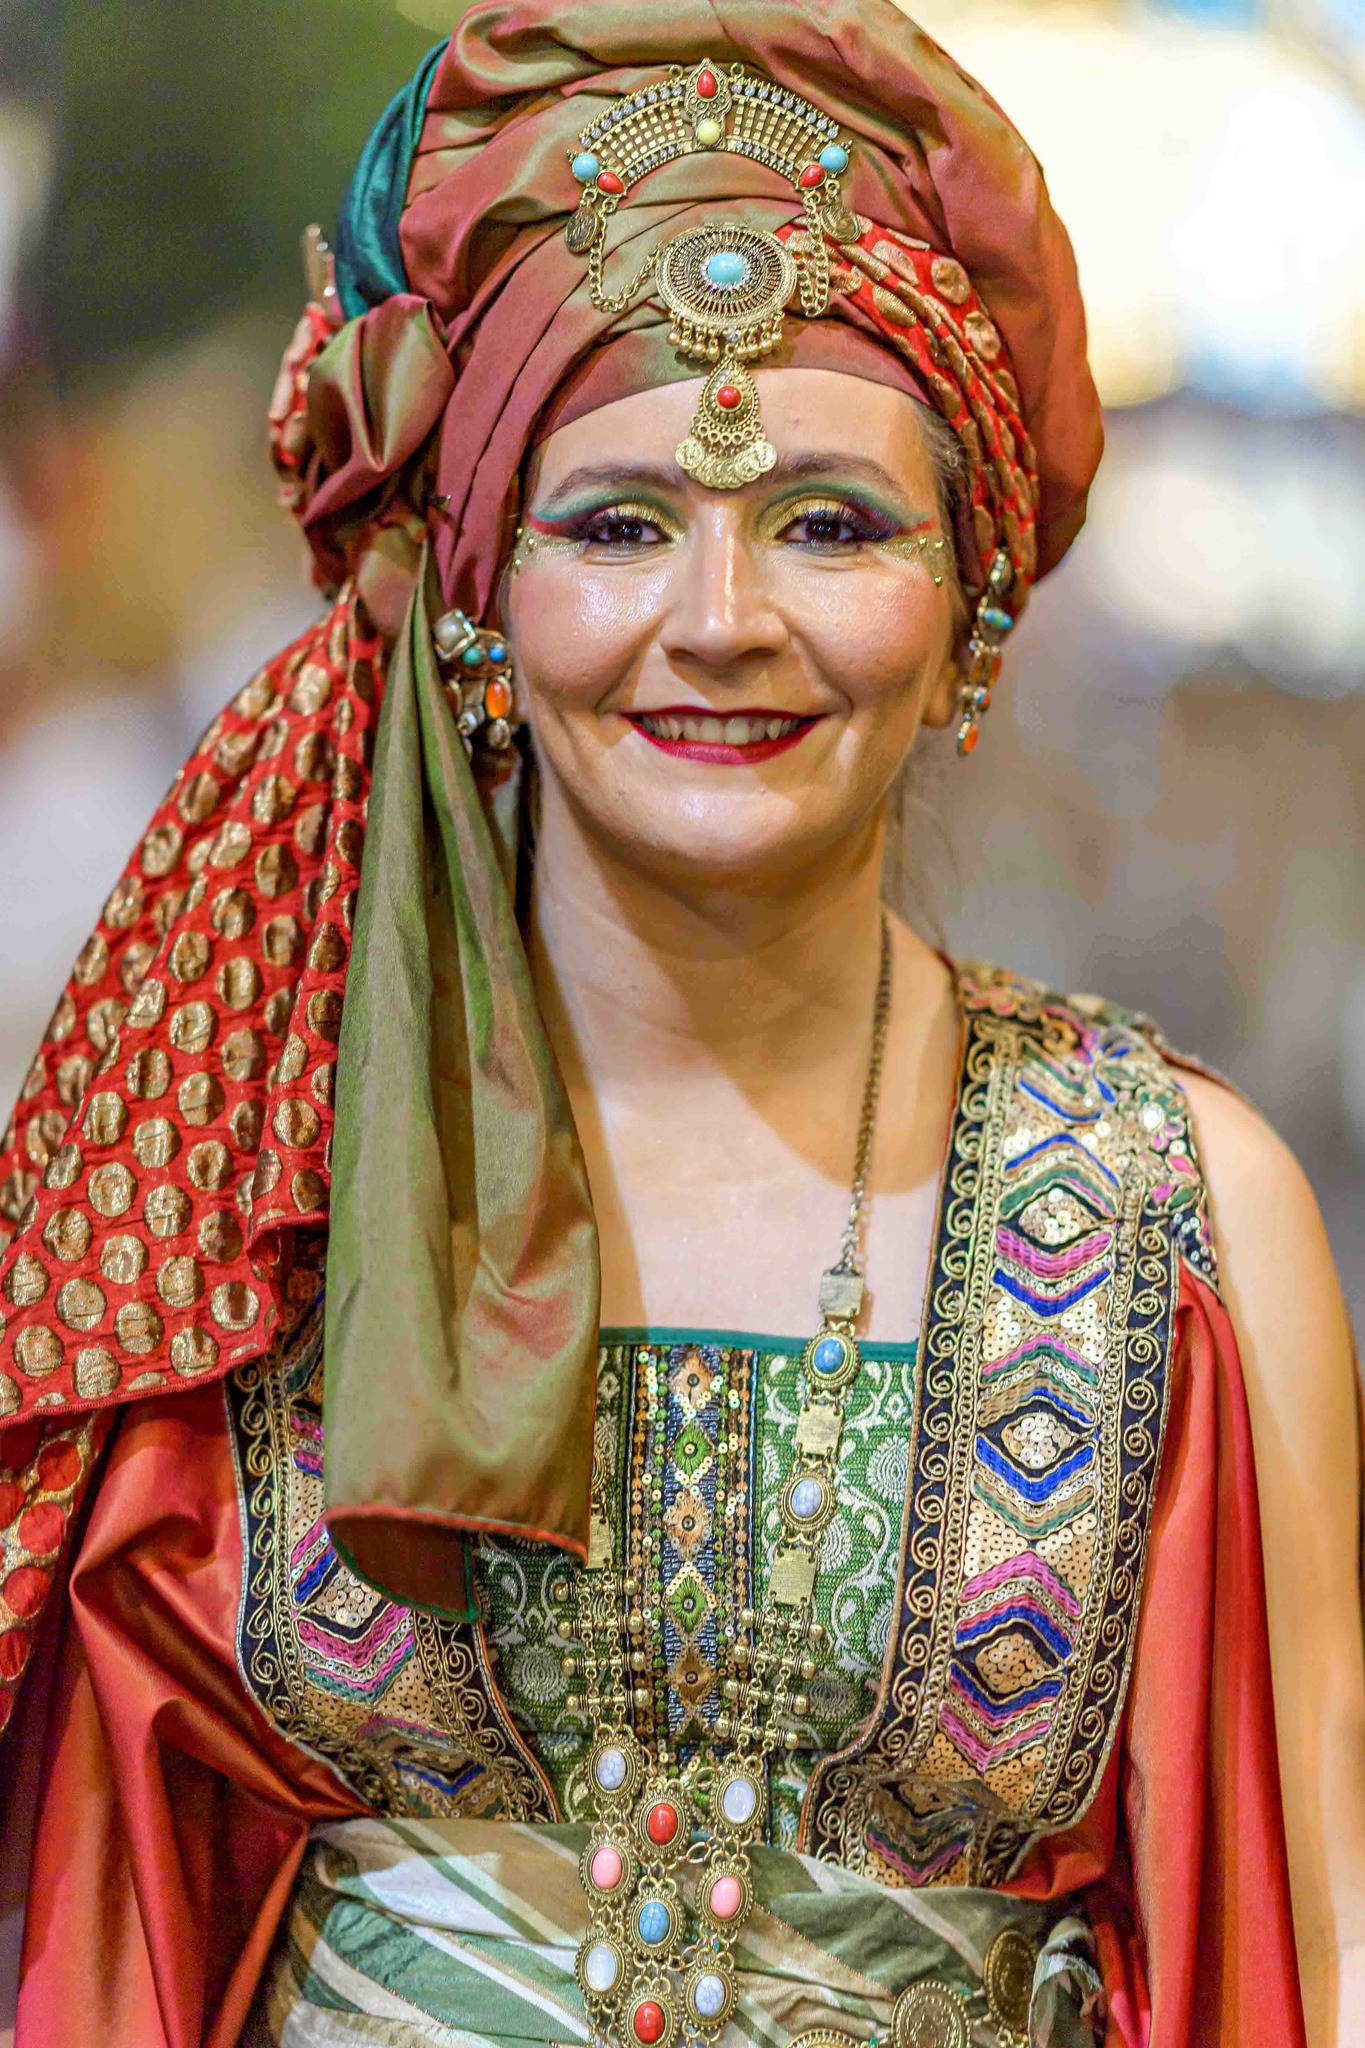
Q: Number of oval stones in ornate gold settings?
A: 11